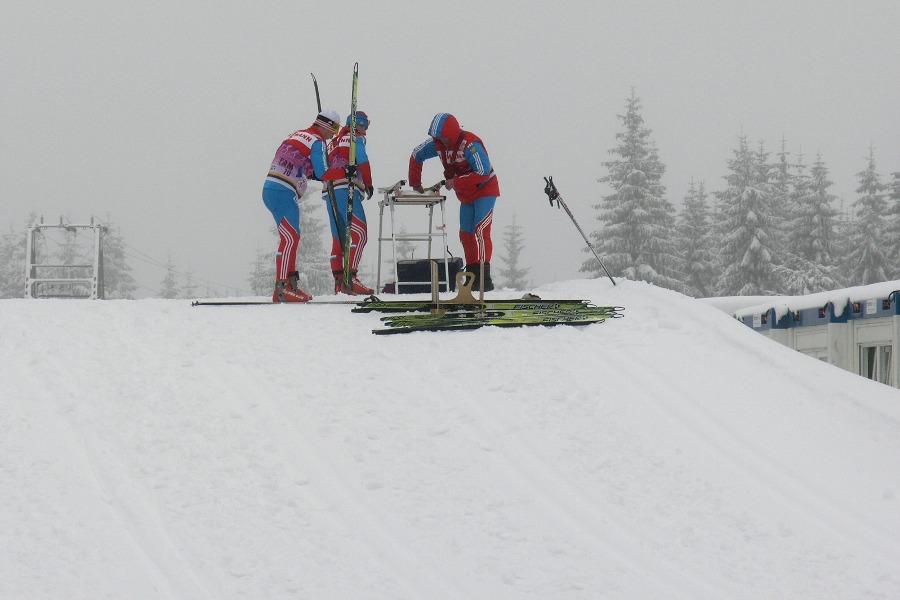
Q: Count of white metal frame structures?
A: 2